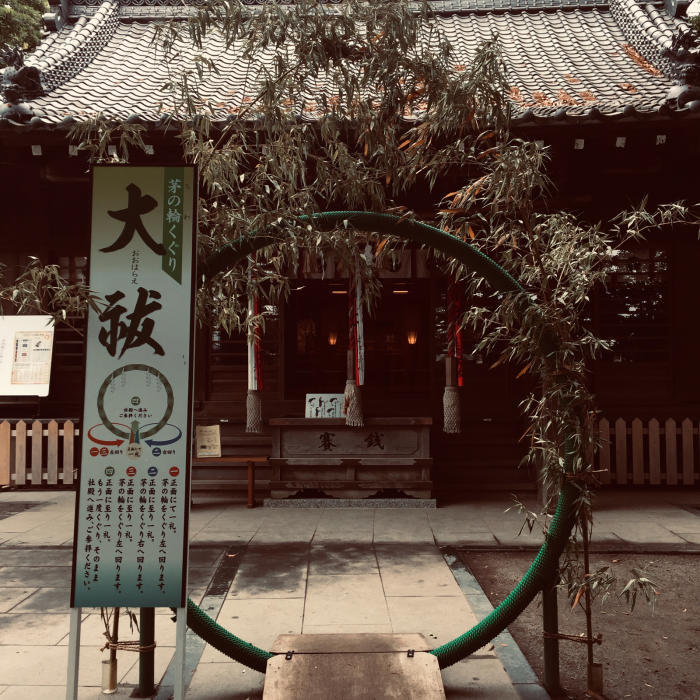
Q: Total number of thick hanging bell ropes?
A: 3